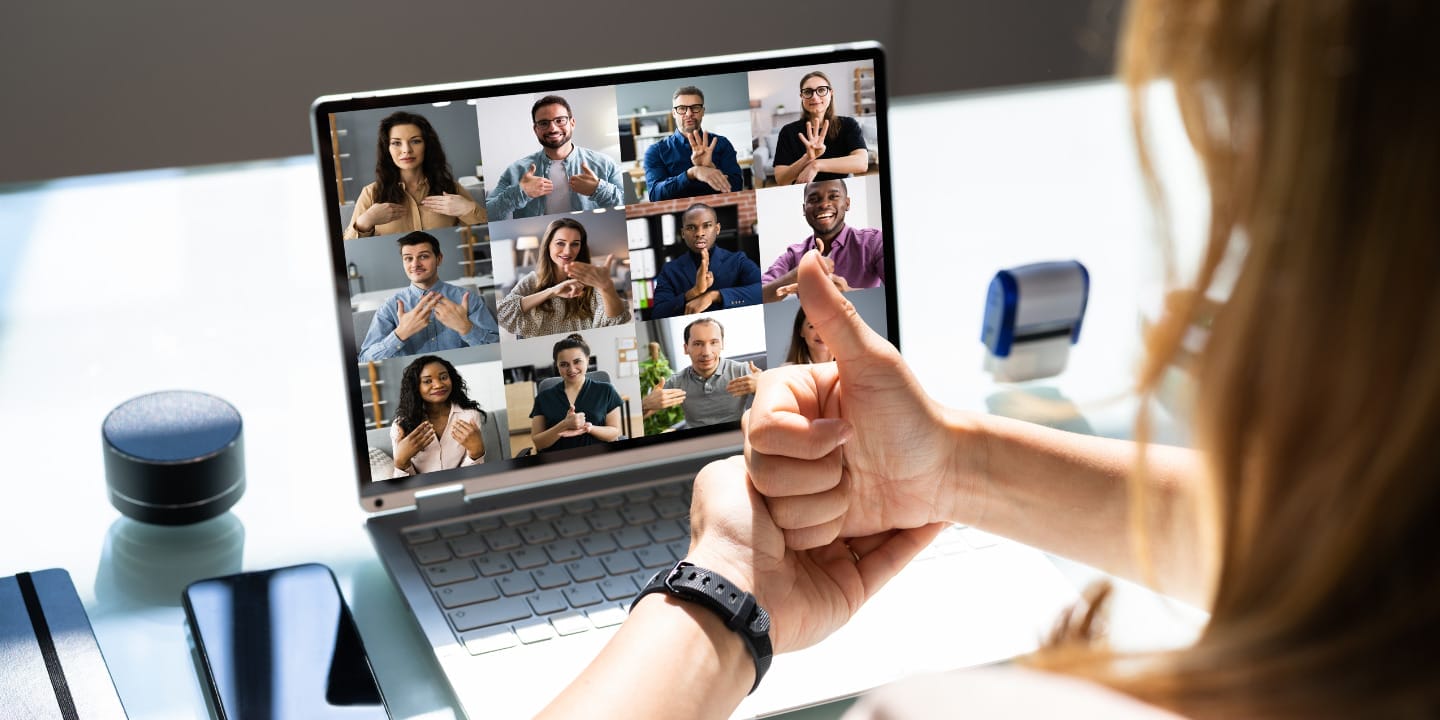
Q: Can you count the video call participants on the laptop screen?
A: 12